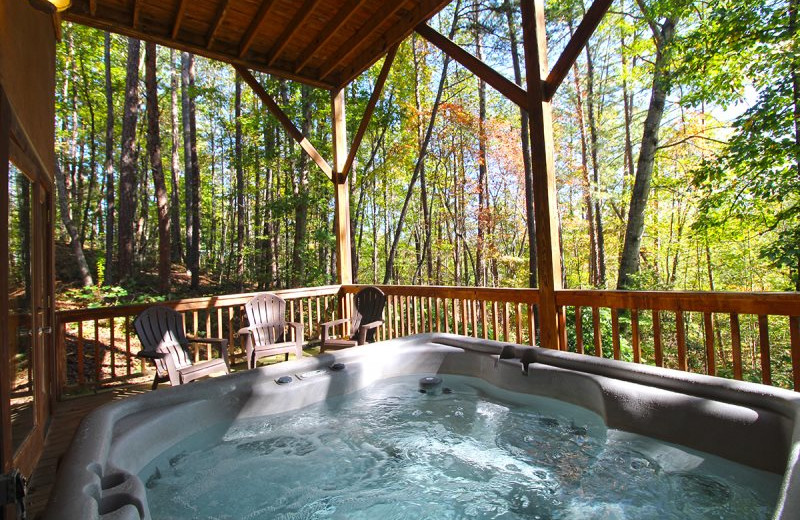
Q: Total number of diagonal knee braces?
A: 4